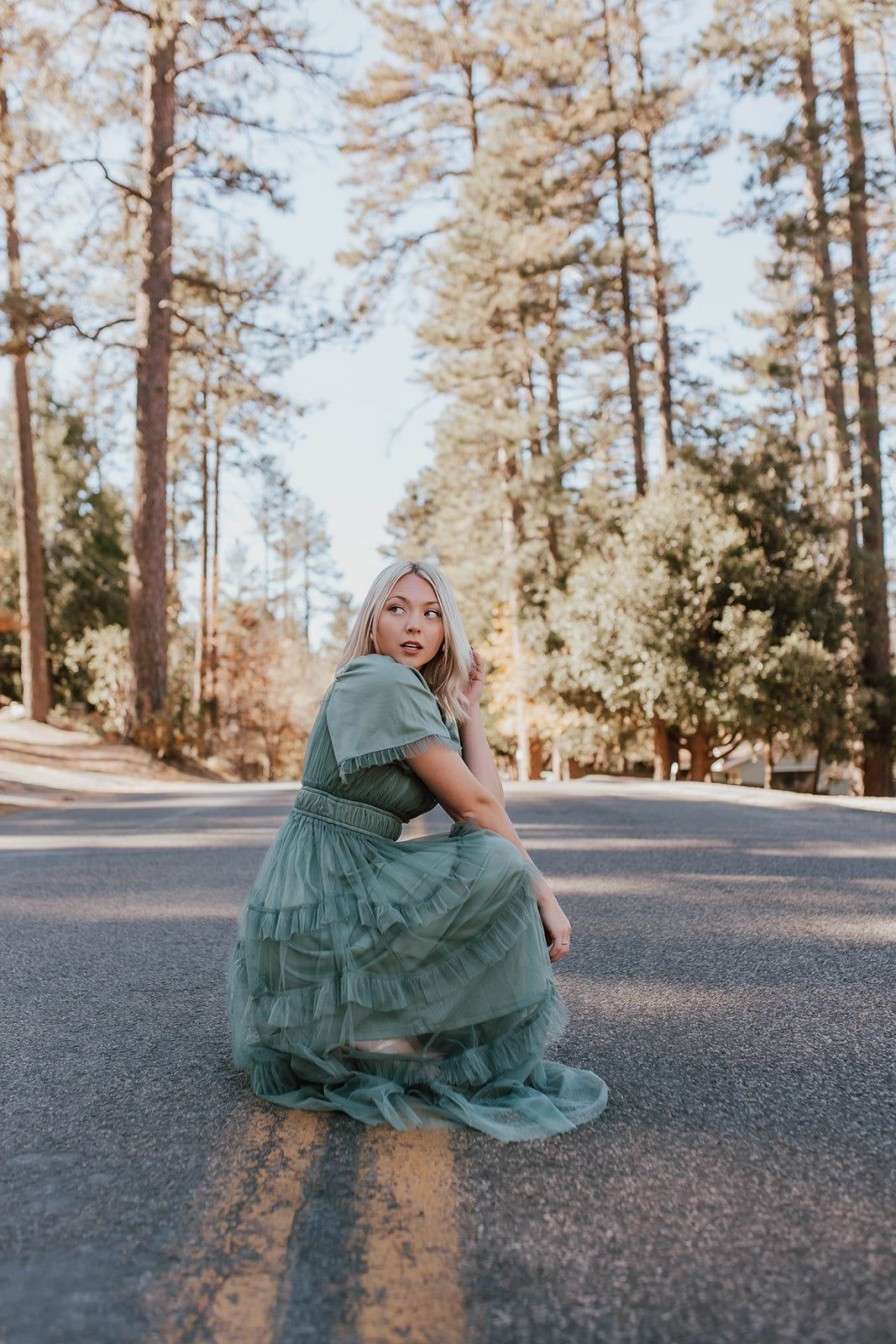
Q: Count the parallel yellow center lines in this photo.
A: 2